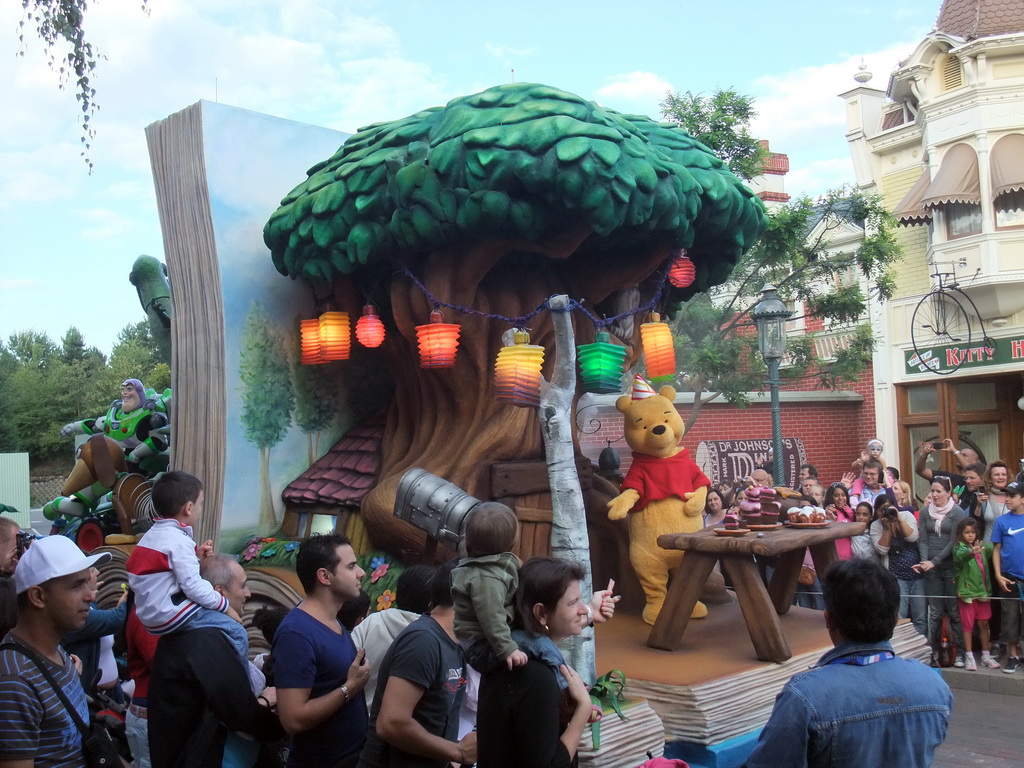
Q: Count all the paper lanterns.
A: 8